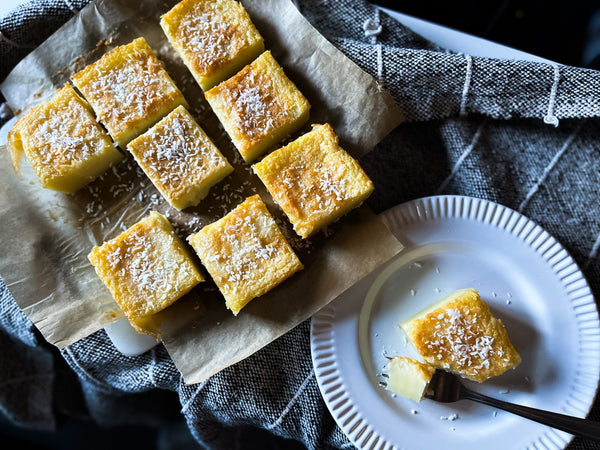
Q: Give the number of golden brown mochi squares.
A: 9